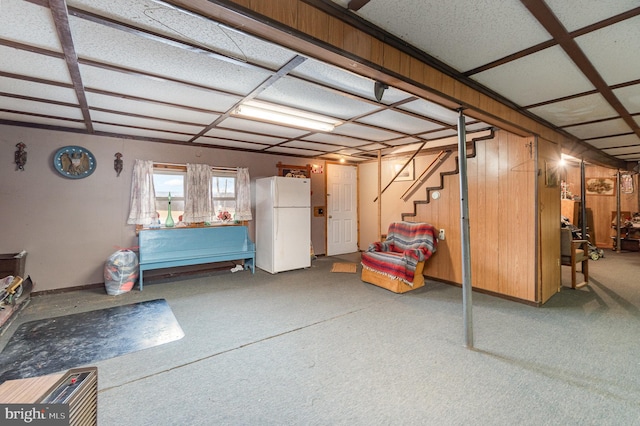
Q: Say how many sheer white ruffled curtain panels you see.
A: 3